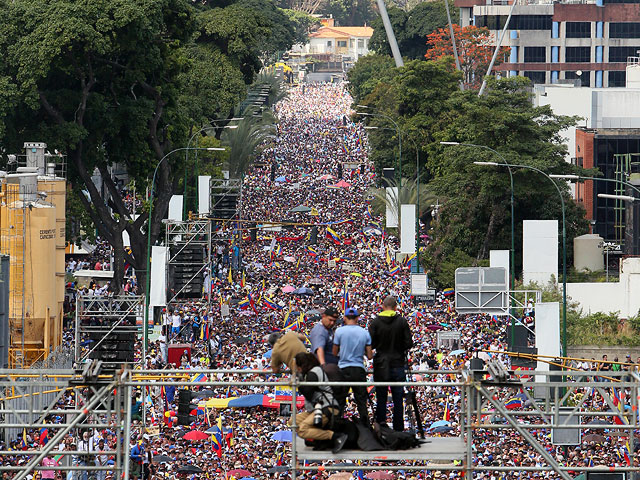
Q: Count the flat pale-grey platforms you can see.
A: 1